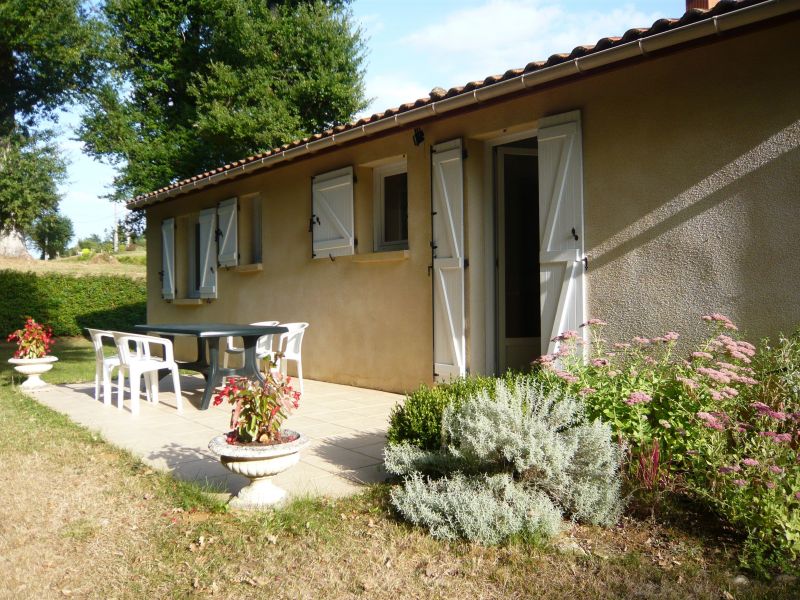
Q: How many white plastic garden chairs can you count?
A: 4